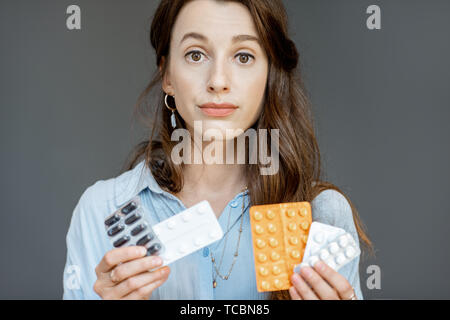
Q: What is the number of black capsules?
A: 8